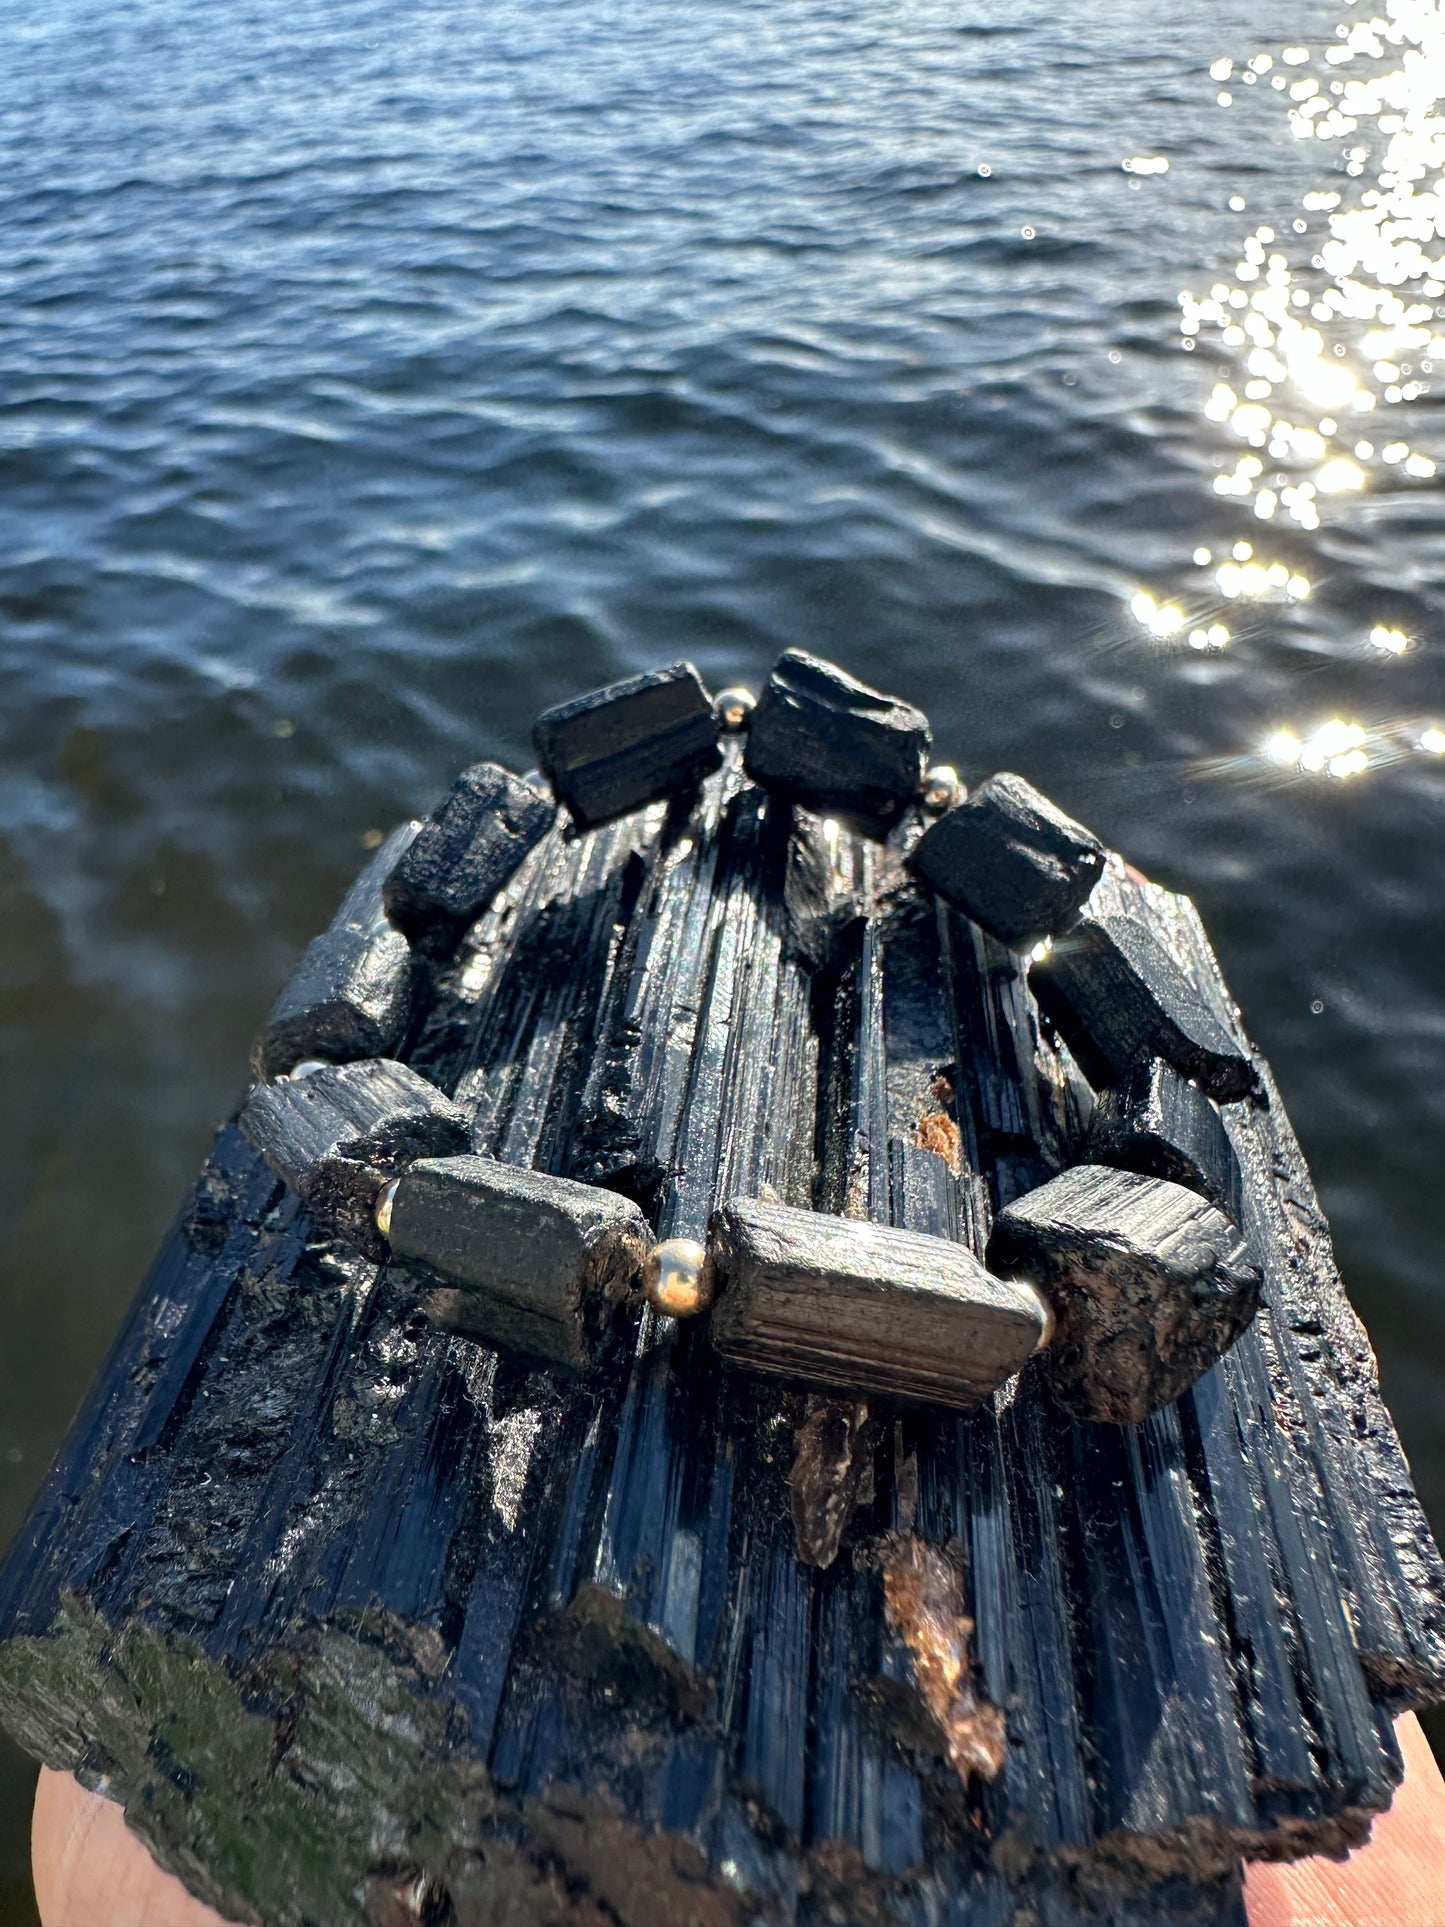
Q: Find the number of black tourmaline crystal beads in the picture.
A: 11